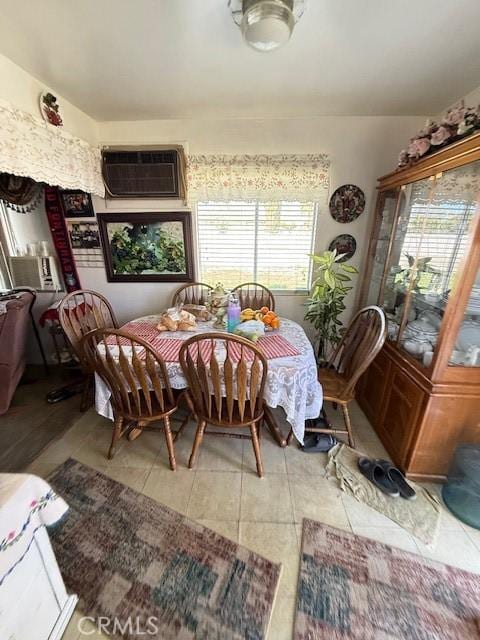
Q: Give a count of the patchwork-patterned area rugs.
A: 2